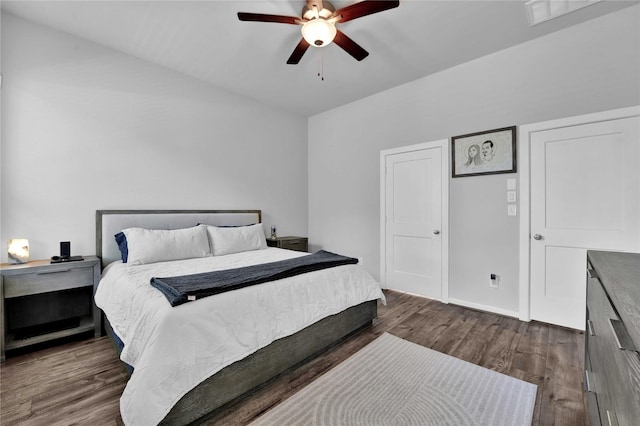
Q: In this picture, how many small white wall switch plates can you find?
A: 3